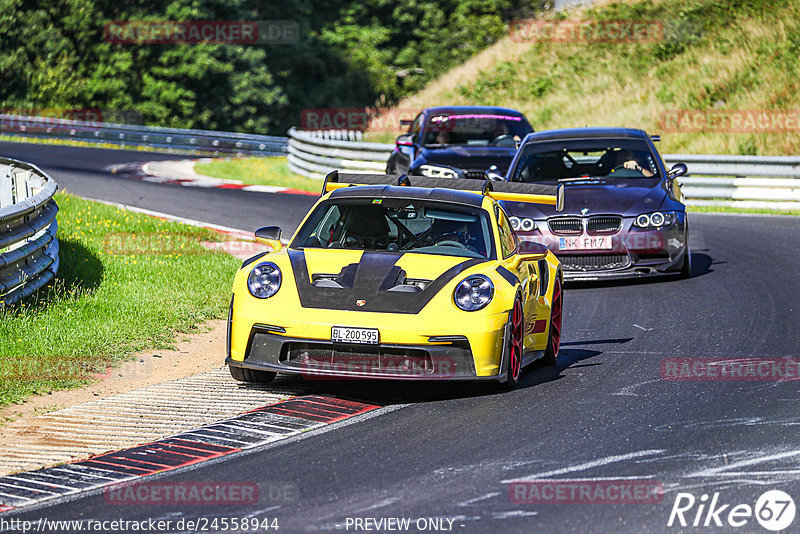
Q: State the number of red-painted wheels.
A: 2